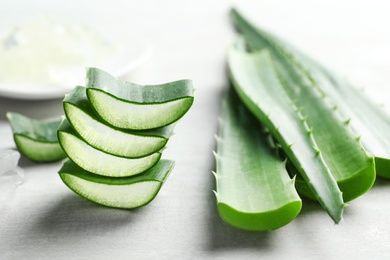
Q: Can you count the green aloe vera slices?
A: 5